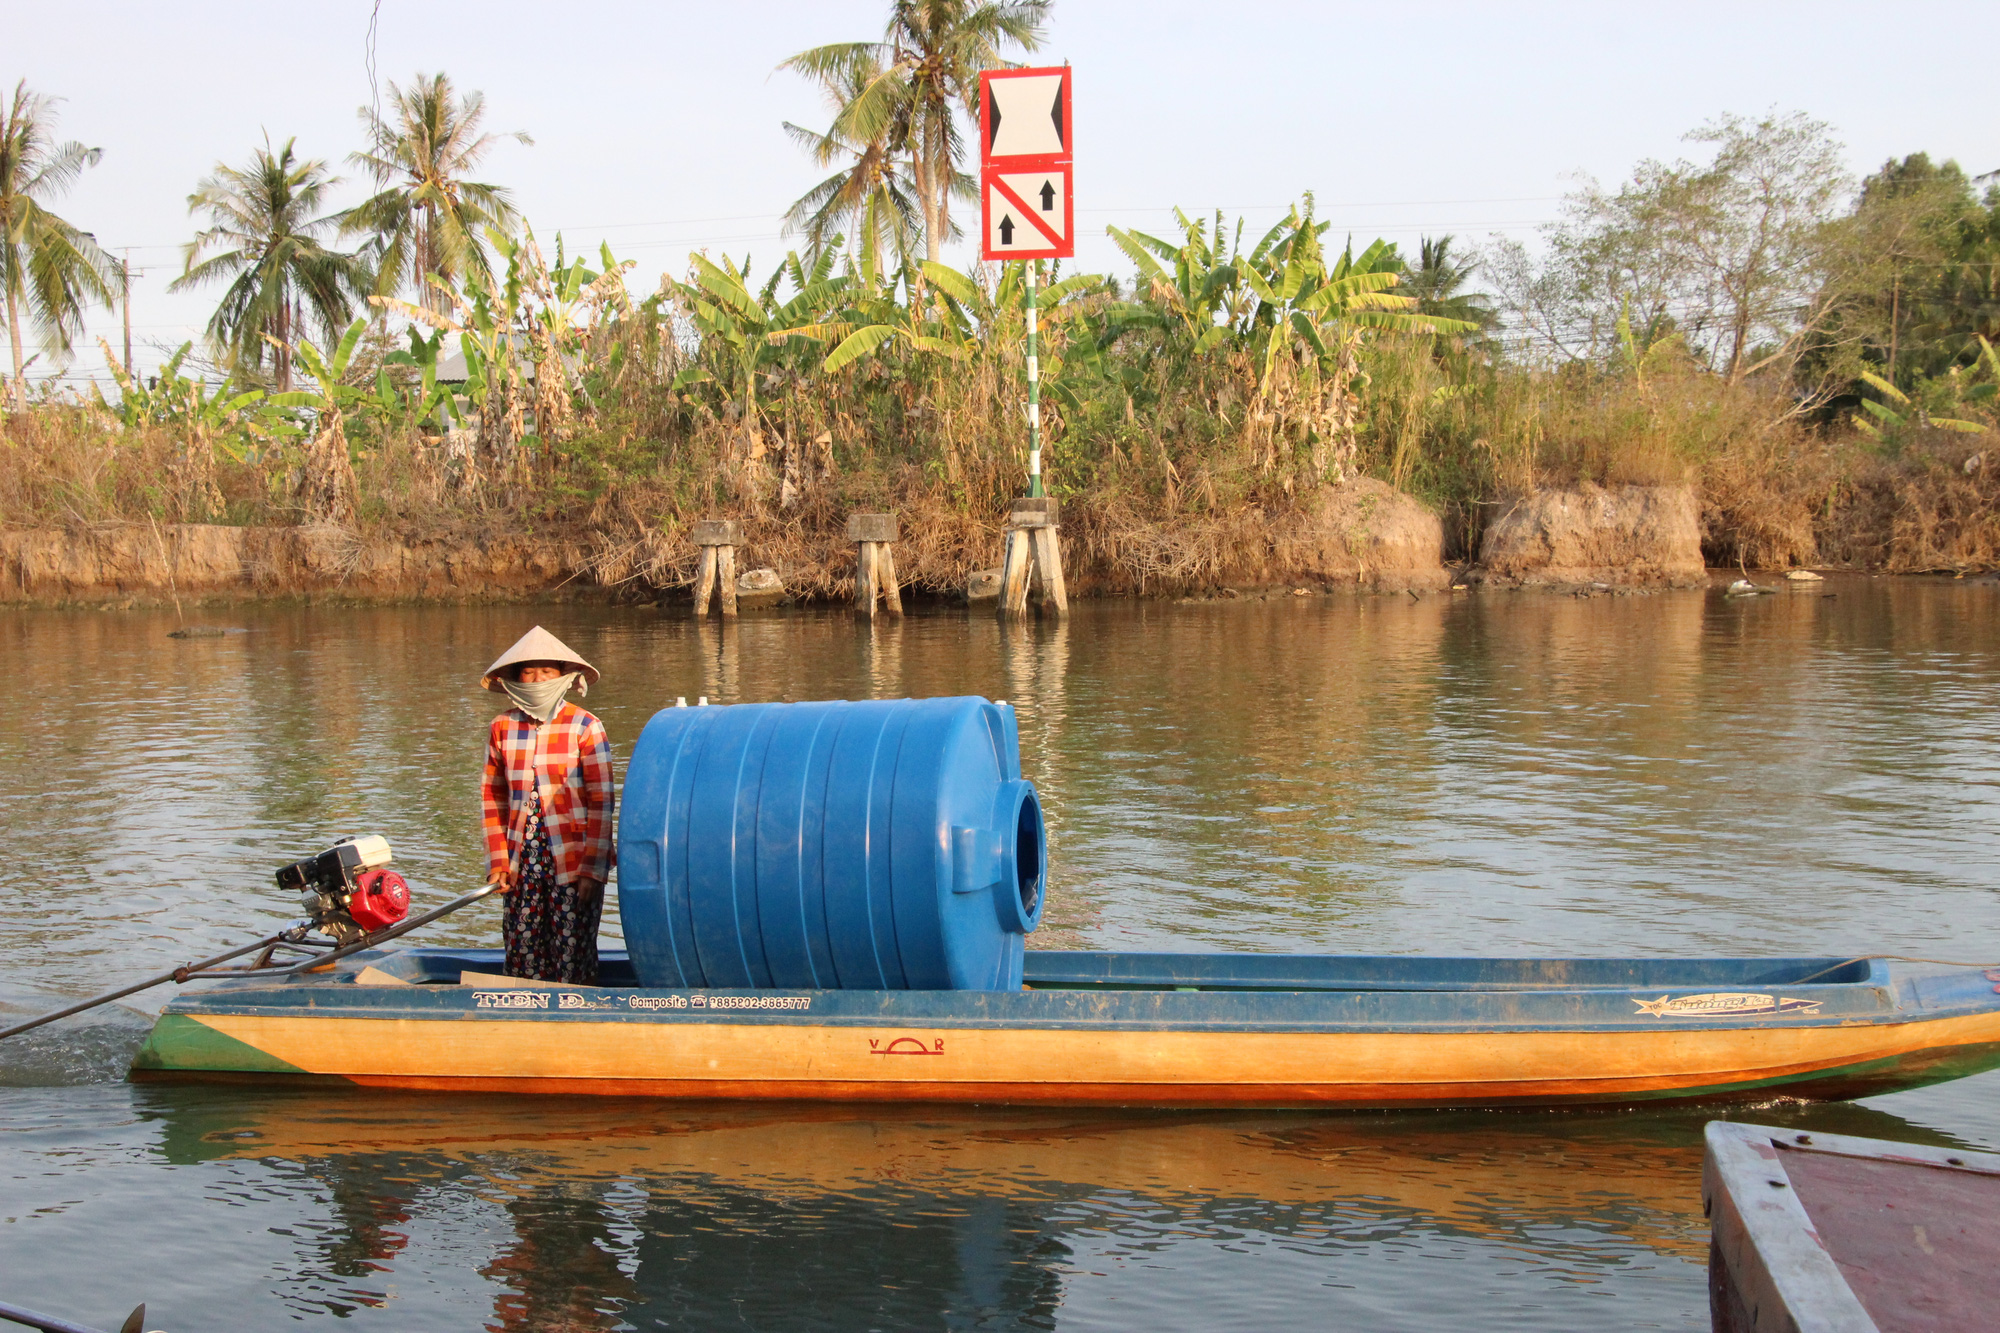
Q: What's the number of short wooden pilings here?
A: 3